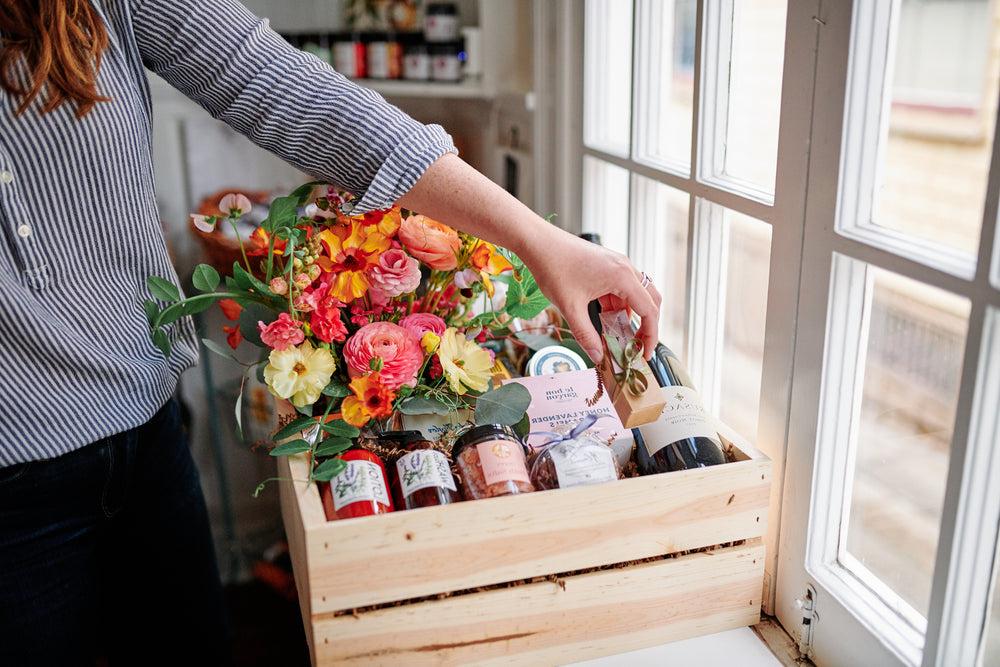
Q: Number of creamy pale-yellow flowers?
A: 2